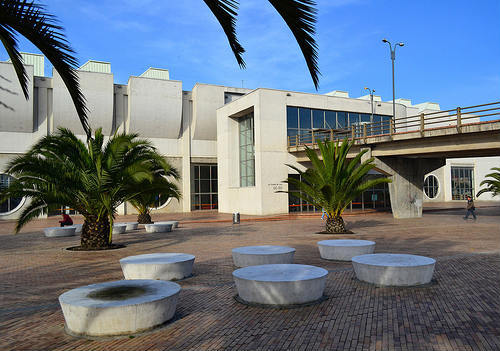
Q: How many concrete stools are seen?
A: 12